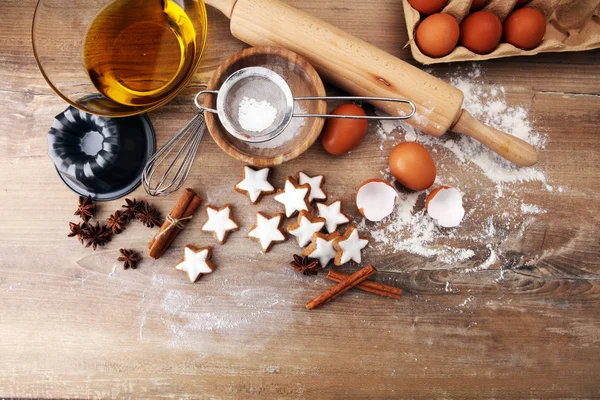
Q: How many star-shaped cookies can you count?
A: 10